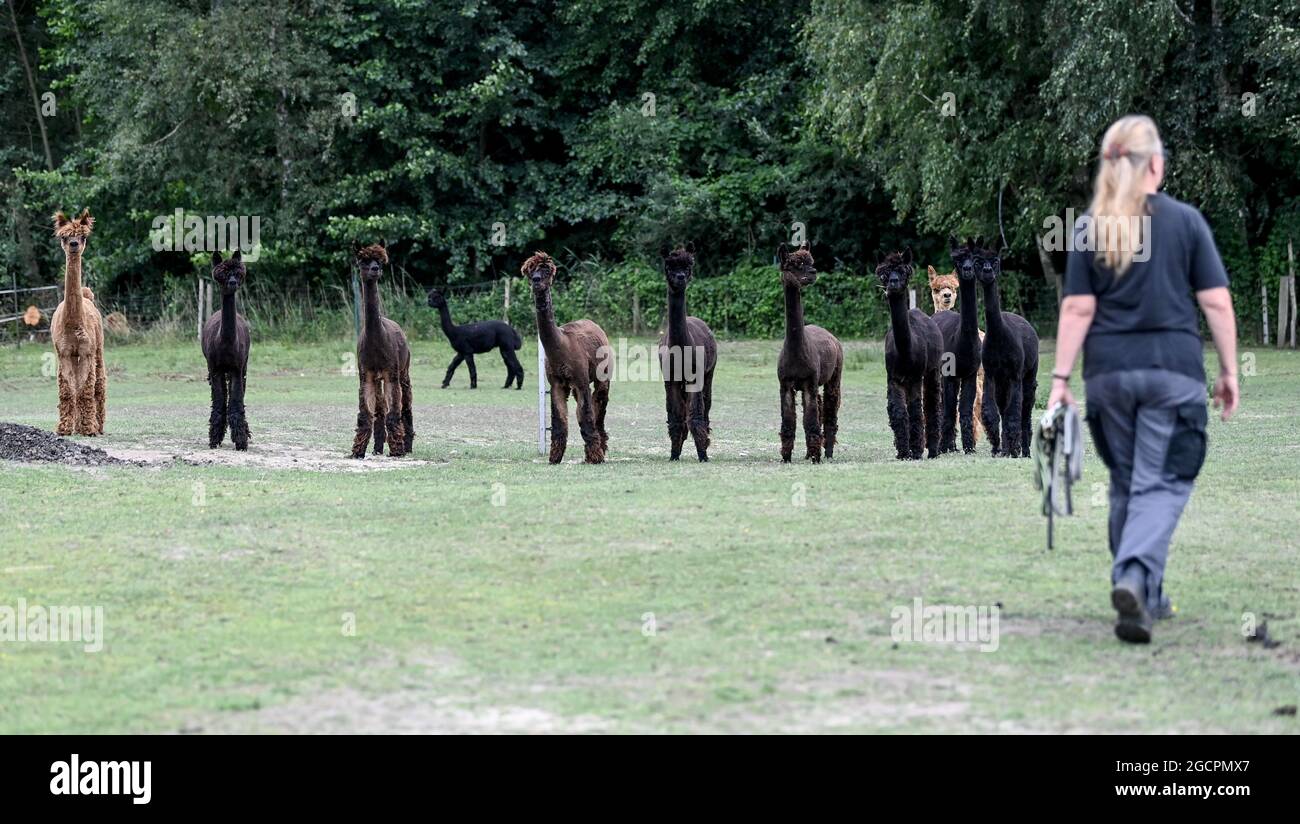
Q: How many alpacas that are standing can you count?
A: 11